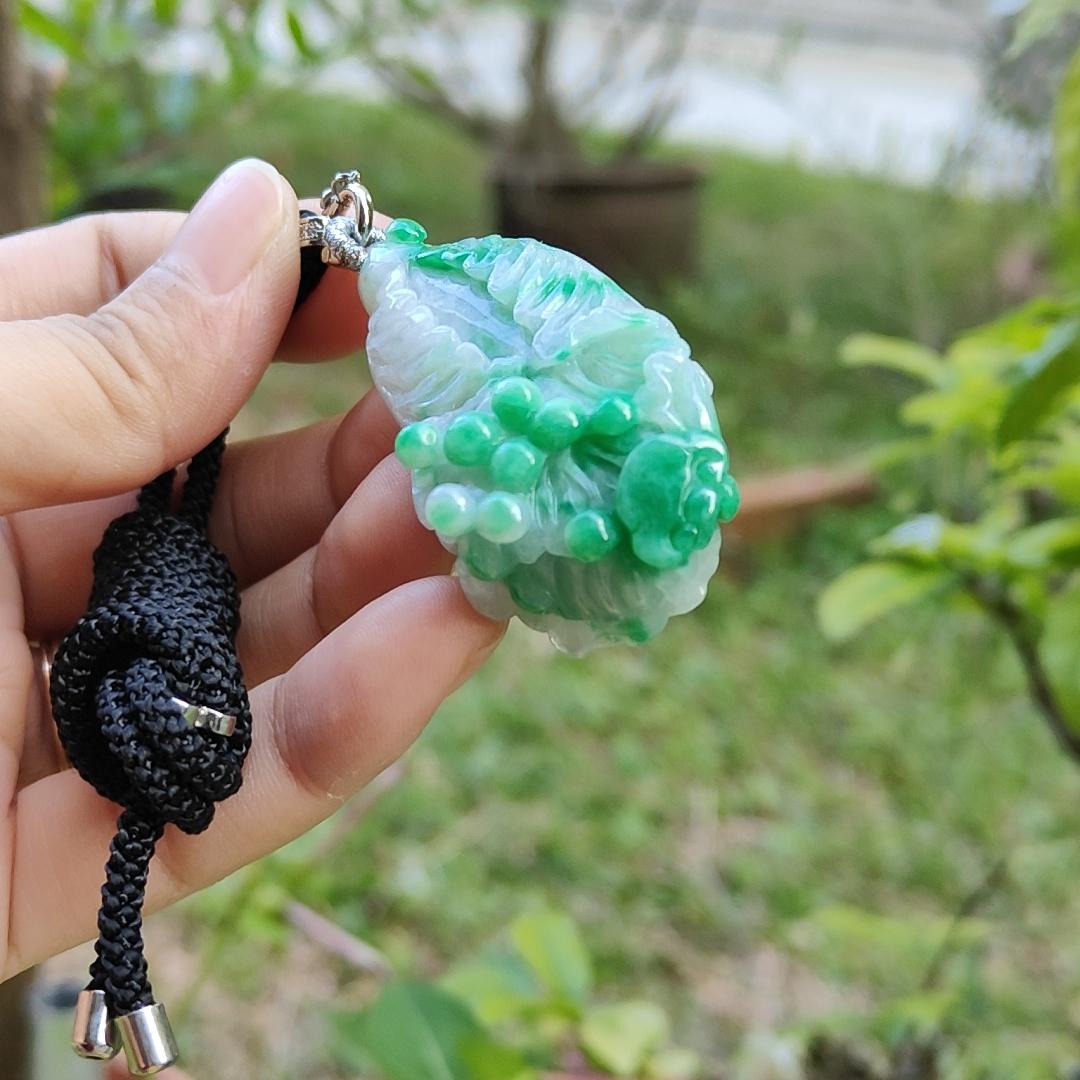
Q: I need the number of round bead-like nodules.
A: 9